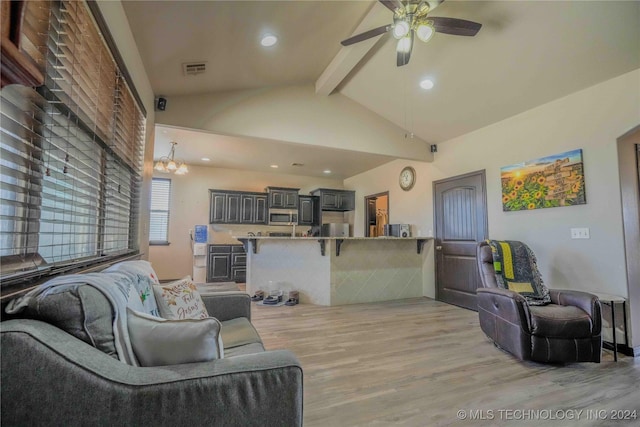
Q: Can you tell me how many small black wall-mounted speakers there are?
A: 2